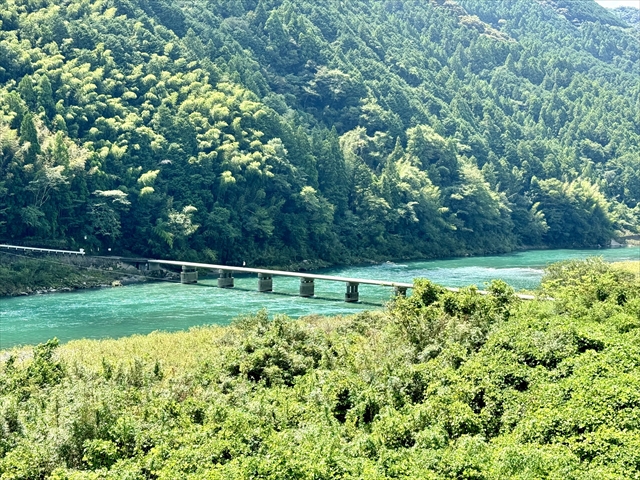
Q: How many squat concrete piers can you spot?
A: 6